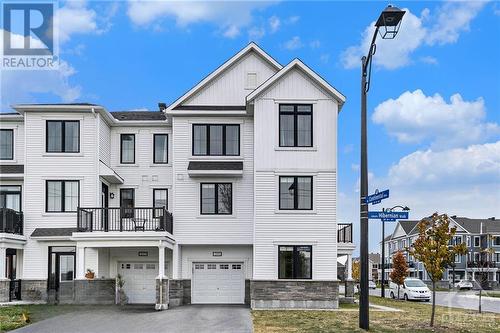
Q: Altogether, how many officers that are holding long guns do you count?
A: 0